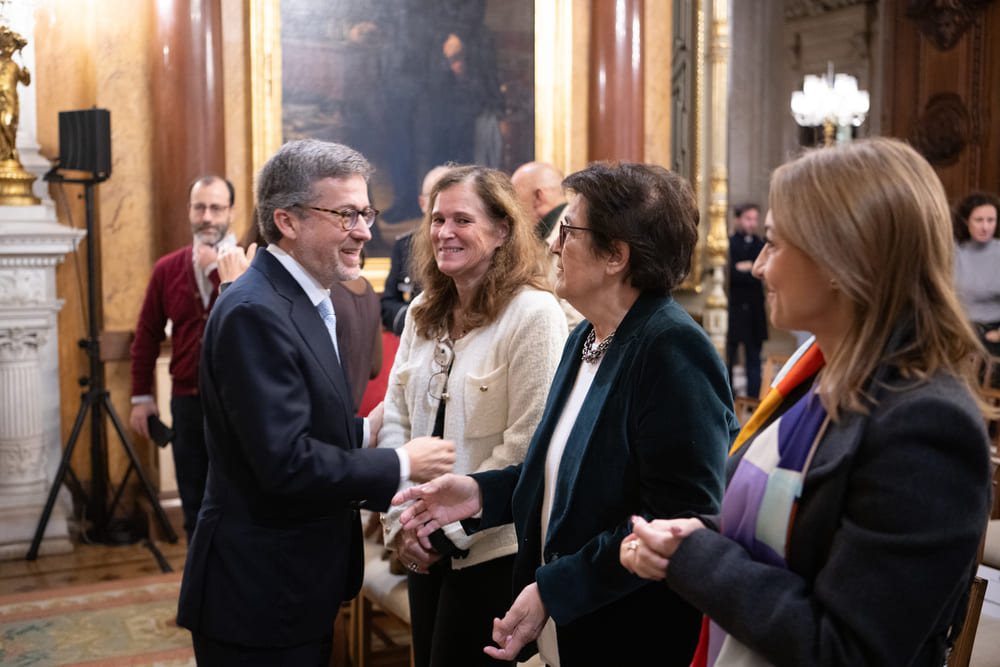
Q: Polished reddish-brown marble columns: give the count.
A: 2